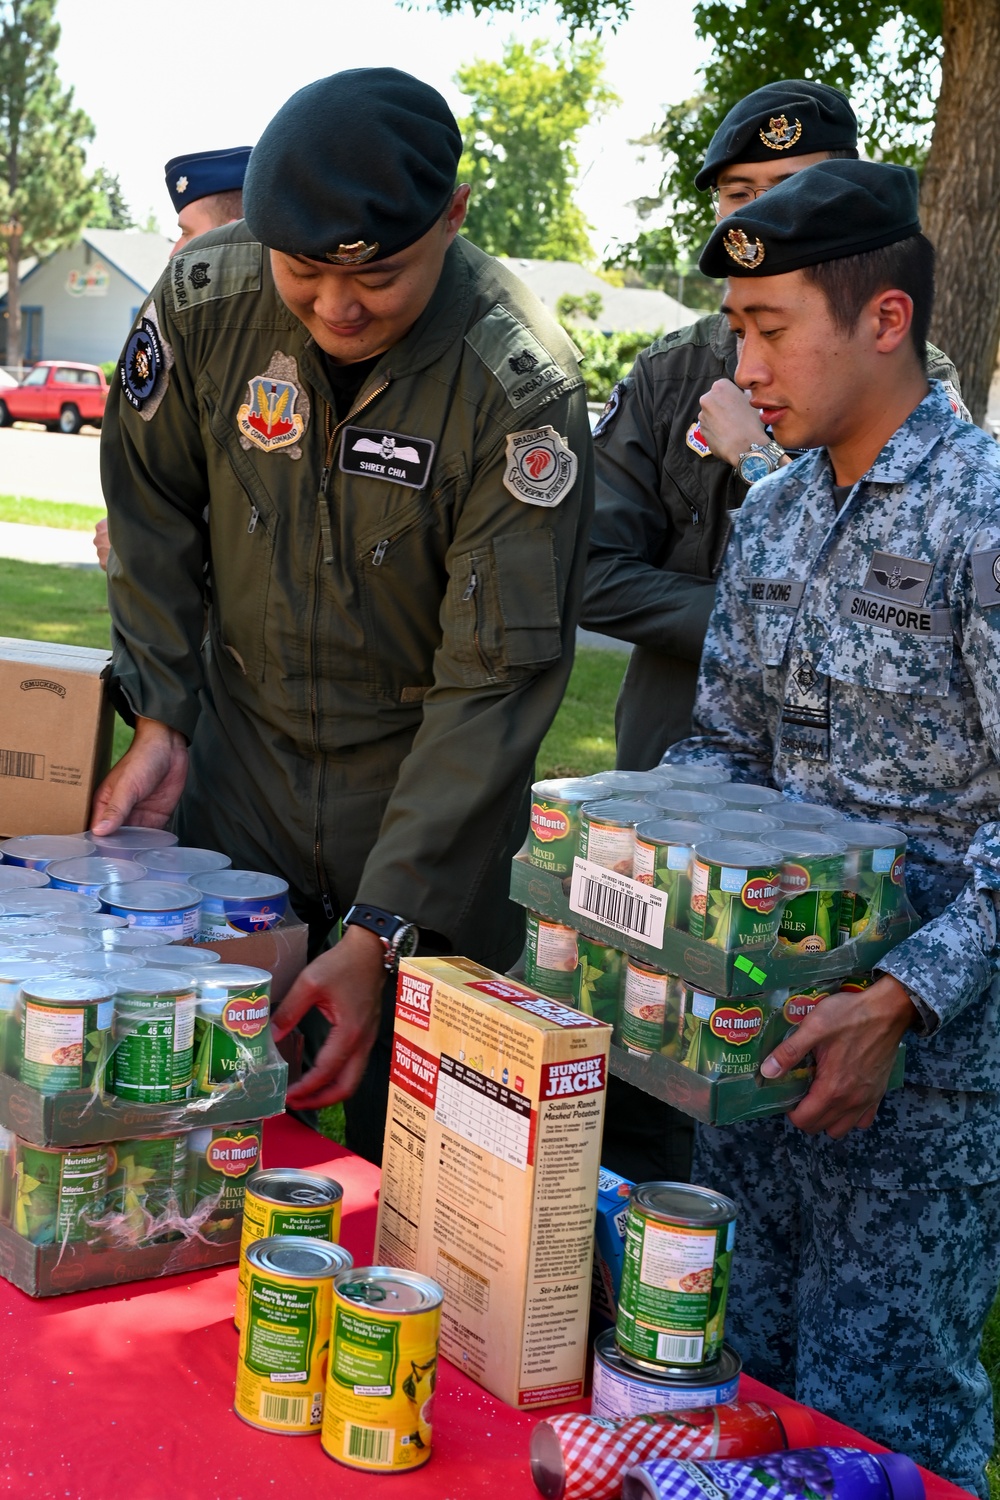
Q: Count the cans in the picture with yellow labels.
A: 3